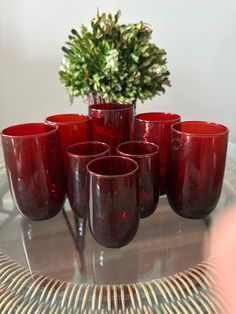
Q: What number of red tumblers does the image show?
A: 8